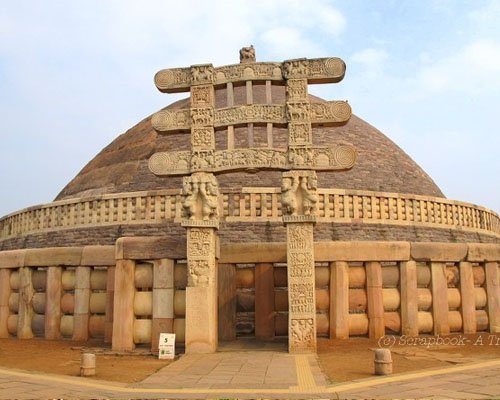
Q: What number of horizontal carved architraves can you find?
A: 3